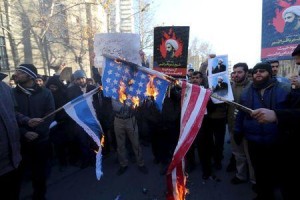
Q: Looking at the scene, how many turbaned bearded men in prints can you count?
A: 4